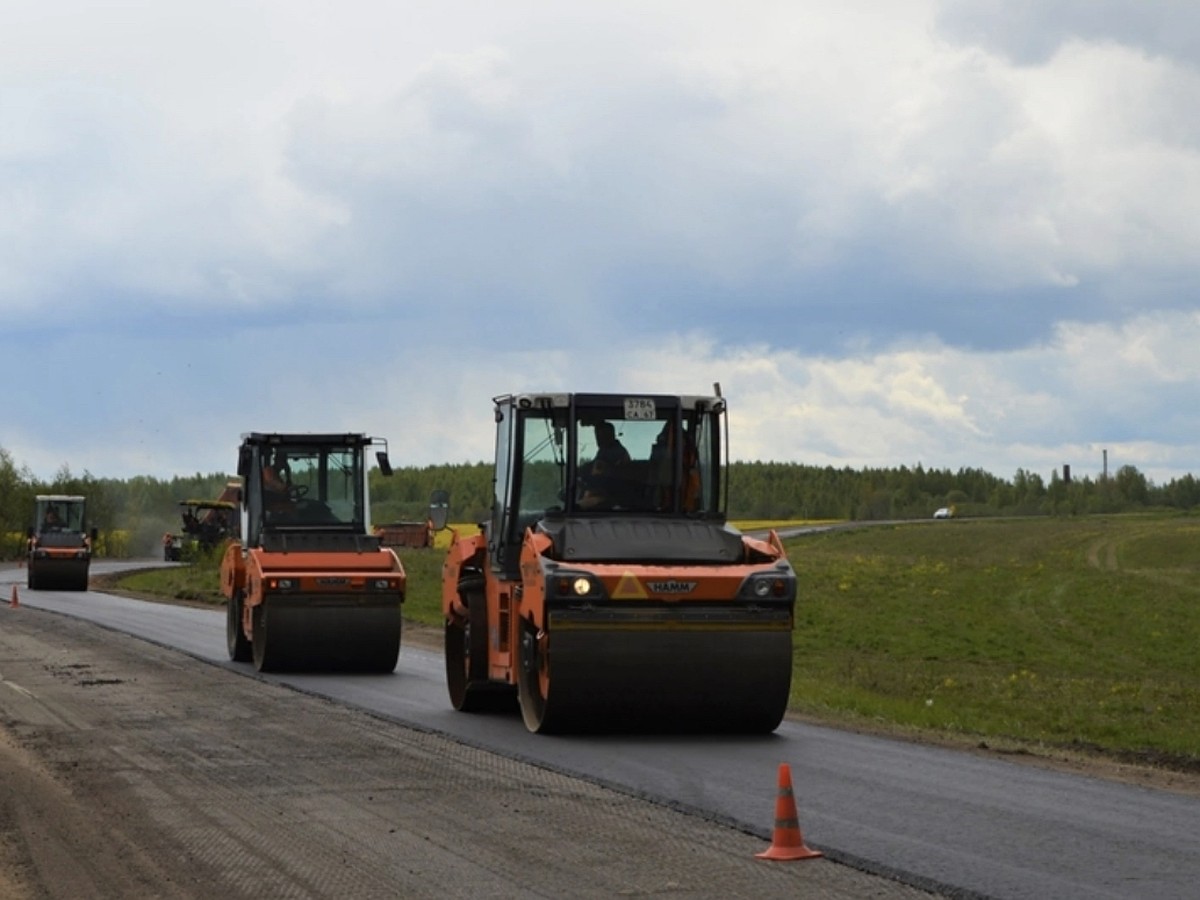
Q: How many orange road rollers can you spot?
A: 3